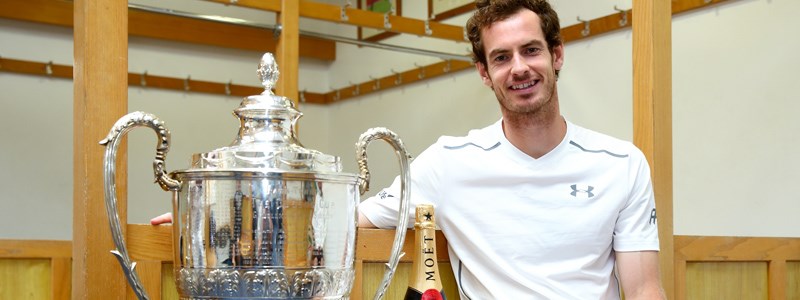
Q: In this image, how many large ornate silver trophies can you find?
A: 1